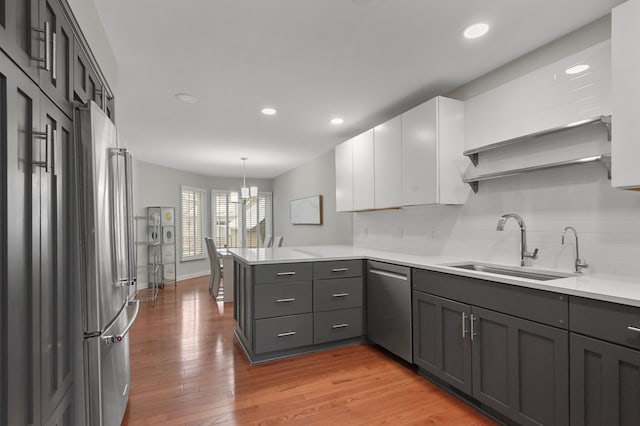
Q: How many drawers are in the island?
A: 6